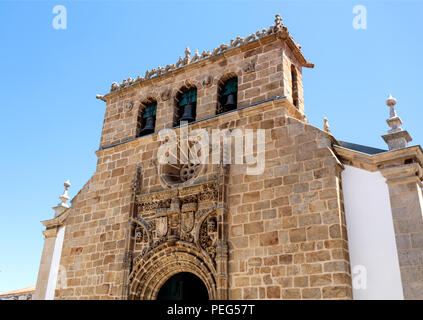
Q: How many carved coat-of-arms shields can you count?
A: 2